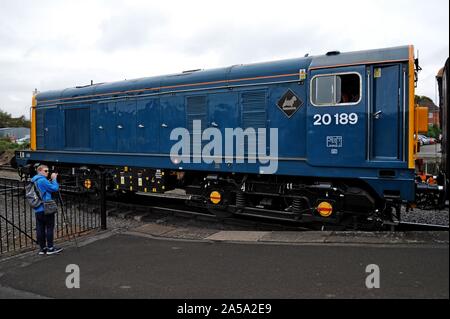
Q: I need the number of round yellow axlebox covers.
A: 3